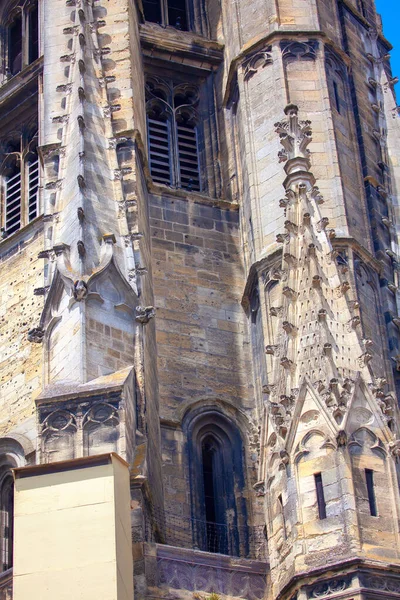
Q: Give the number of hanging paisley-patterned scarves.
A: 0